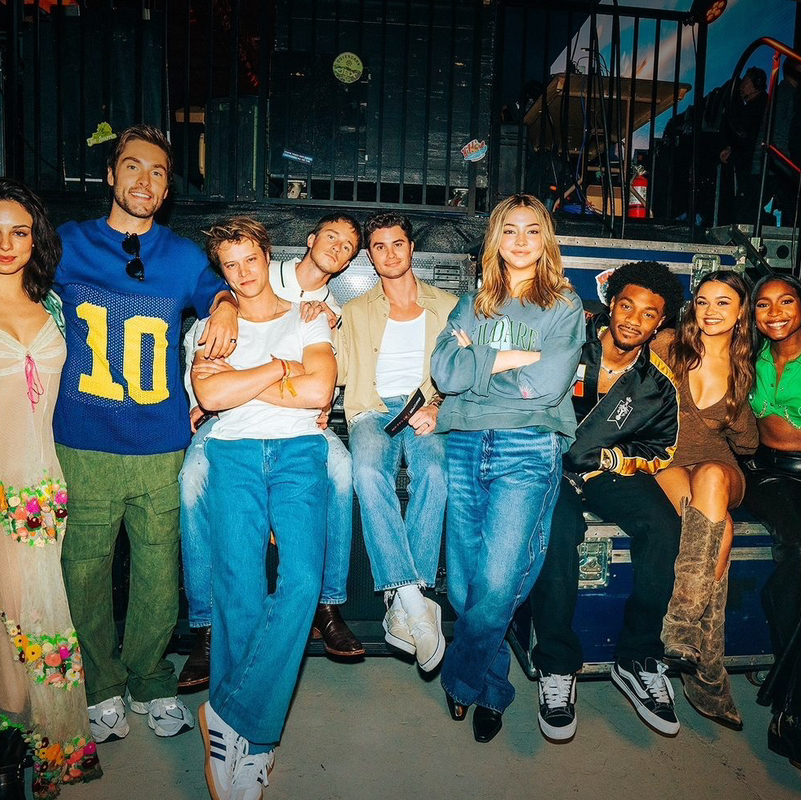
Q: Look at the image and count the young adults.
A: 9